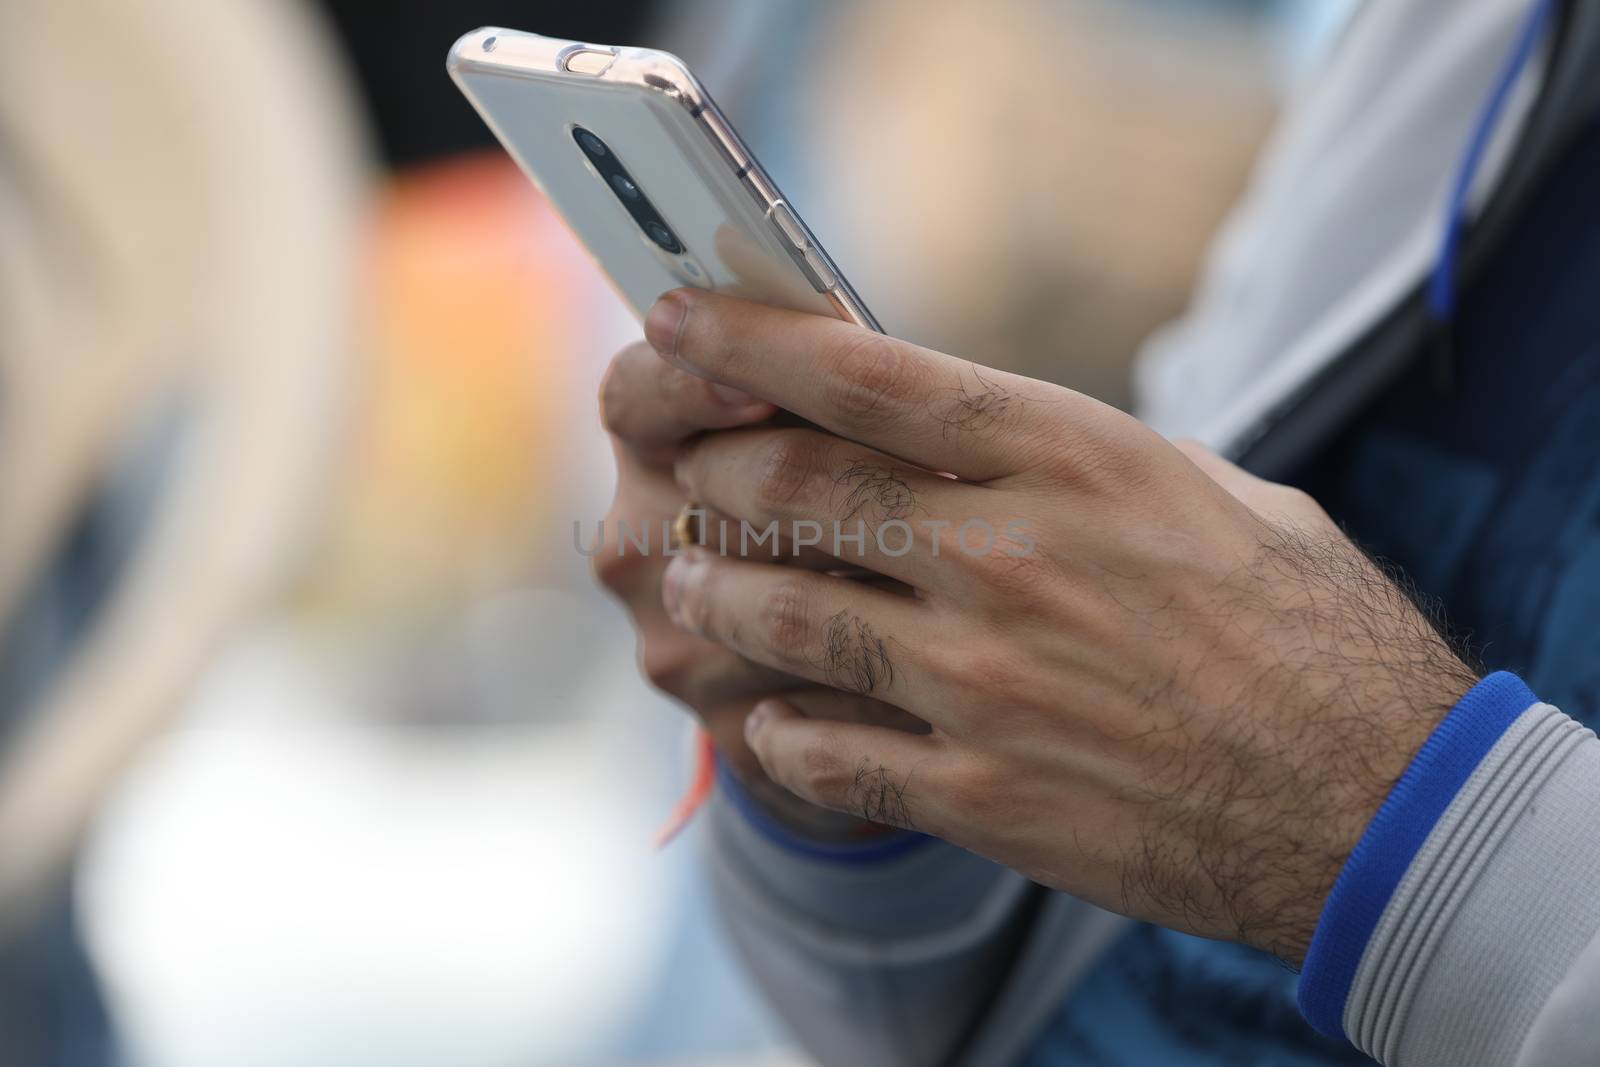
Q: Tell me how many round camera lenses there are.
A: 3